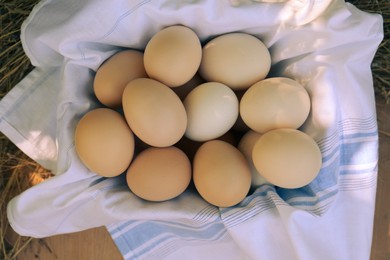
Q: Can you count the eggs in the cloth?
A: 11